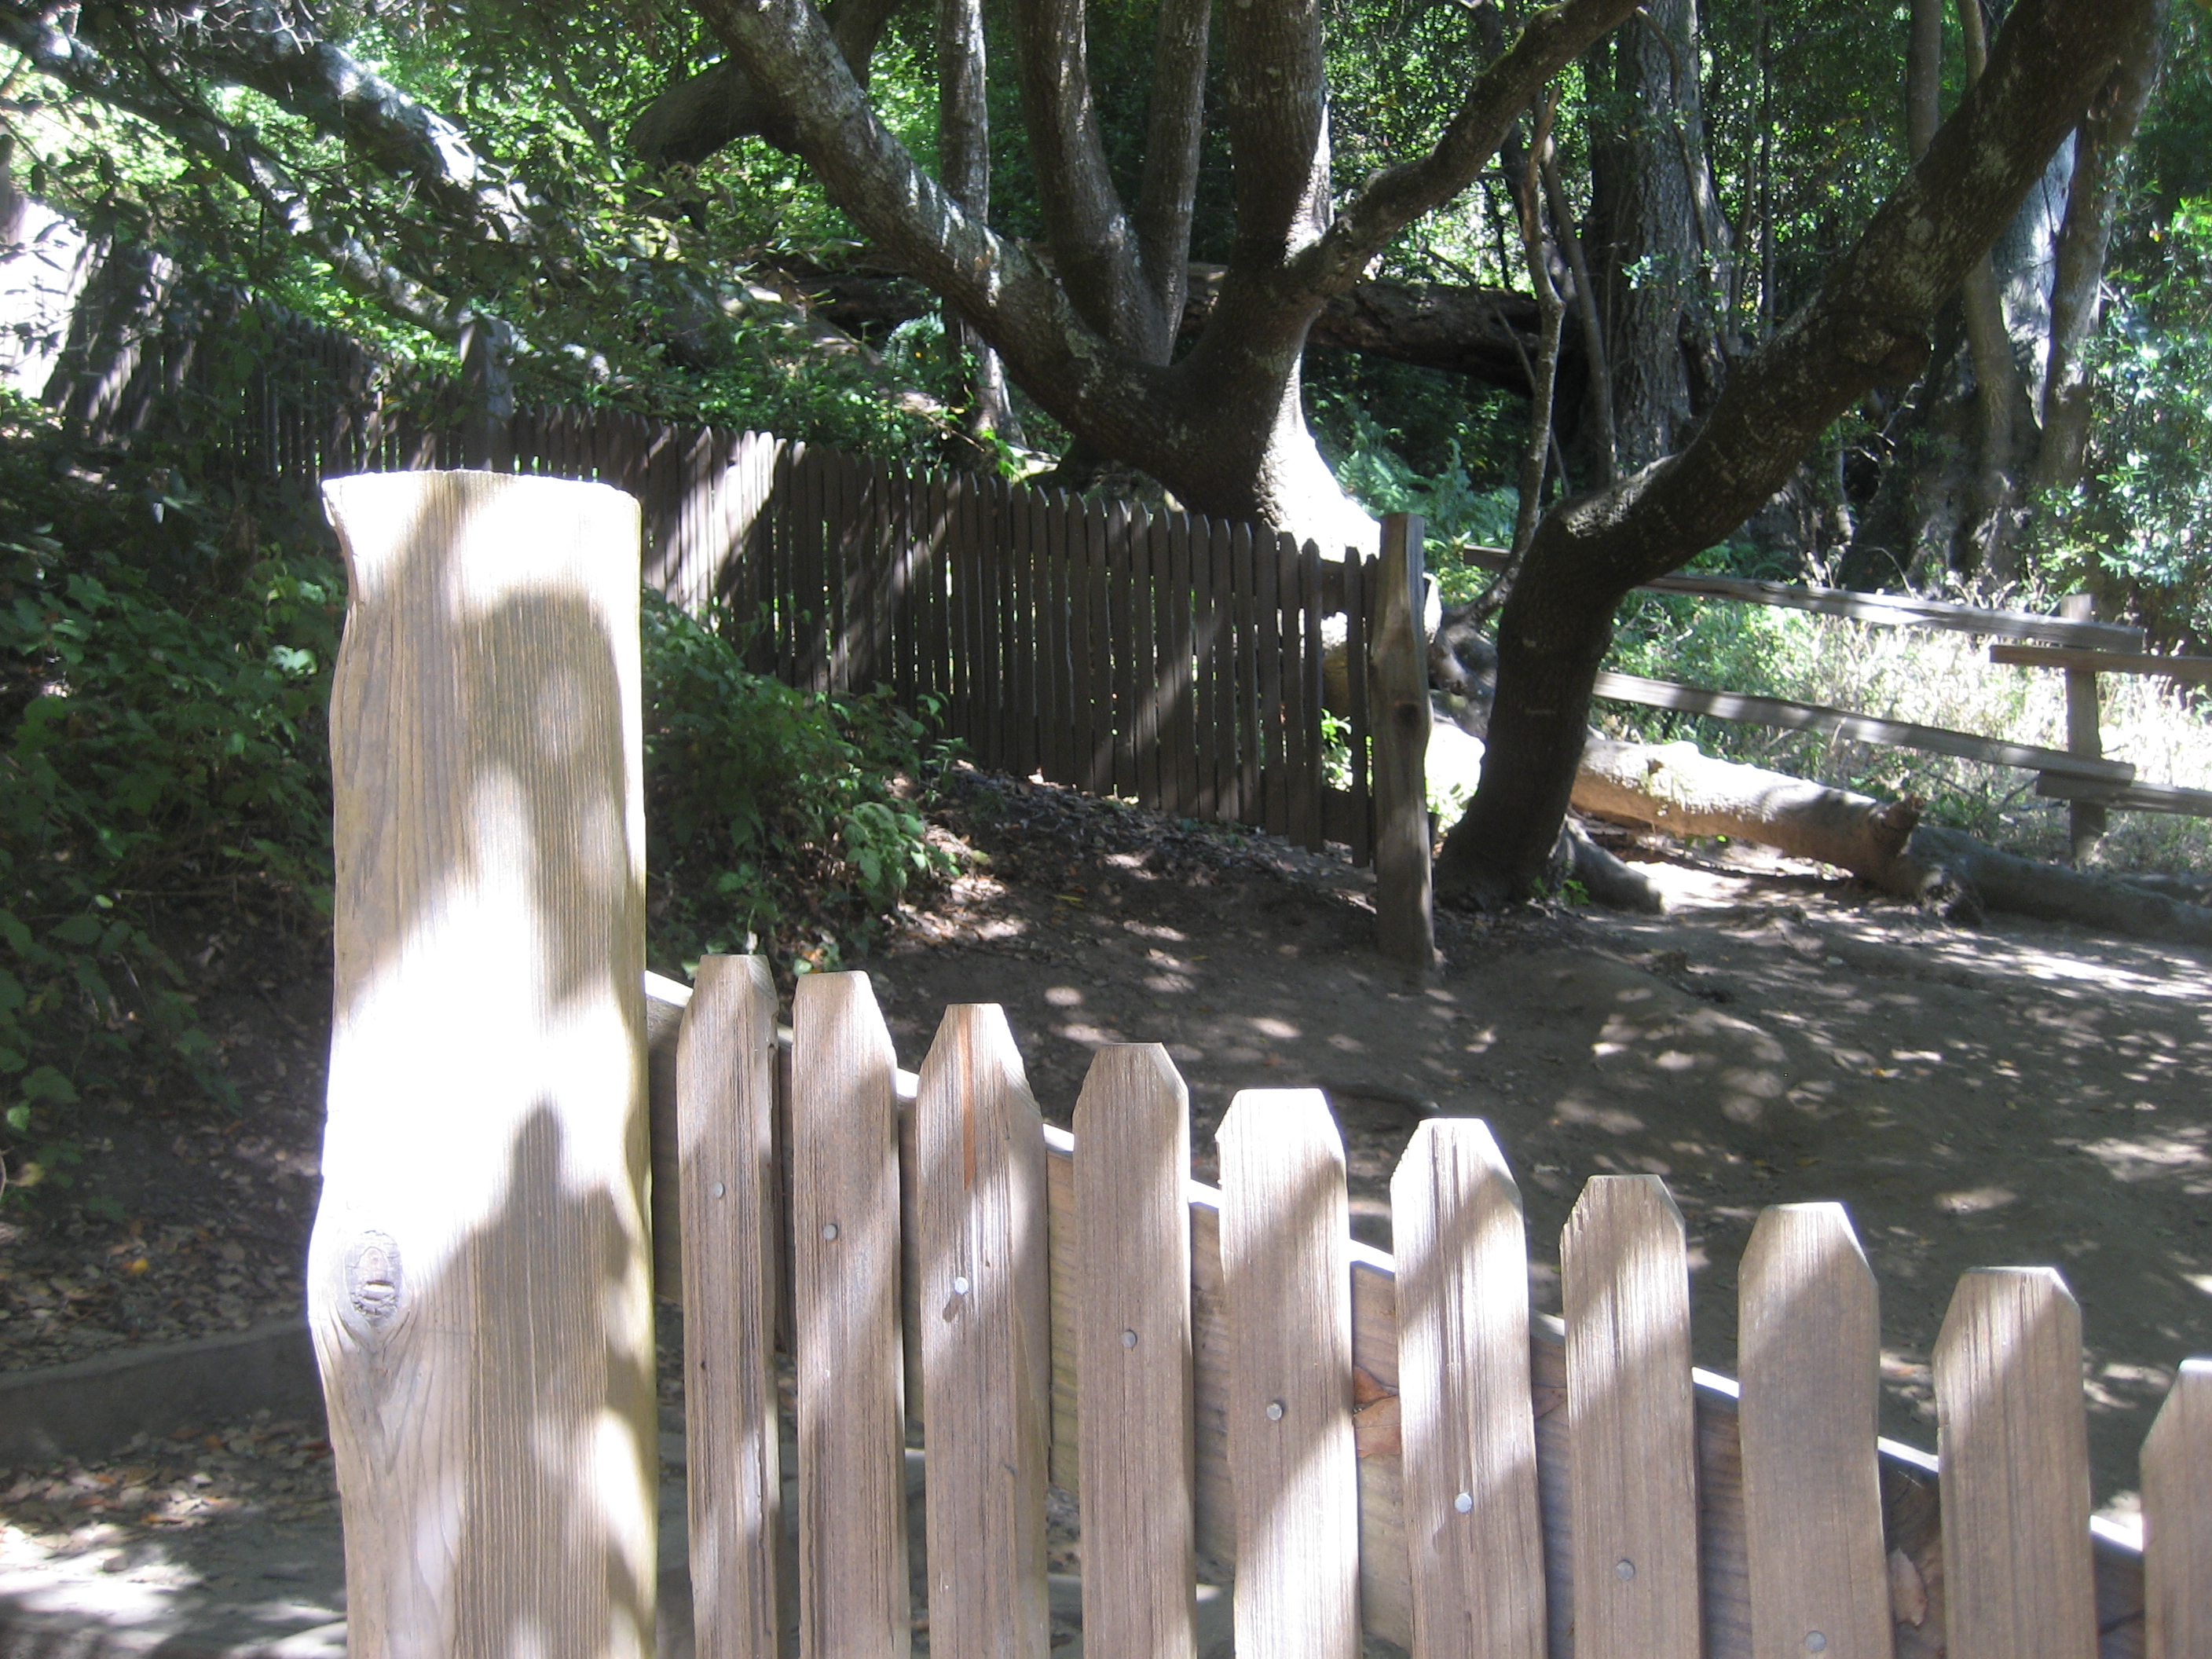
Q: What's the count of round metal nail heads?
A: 8